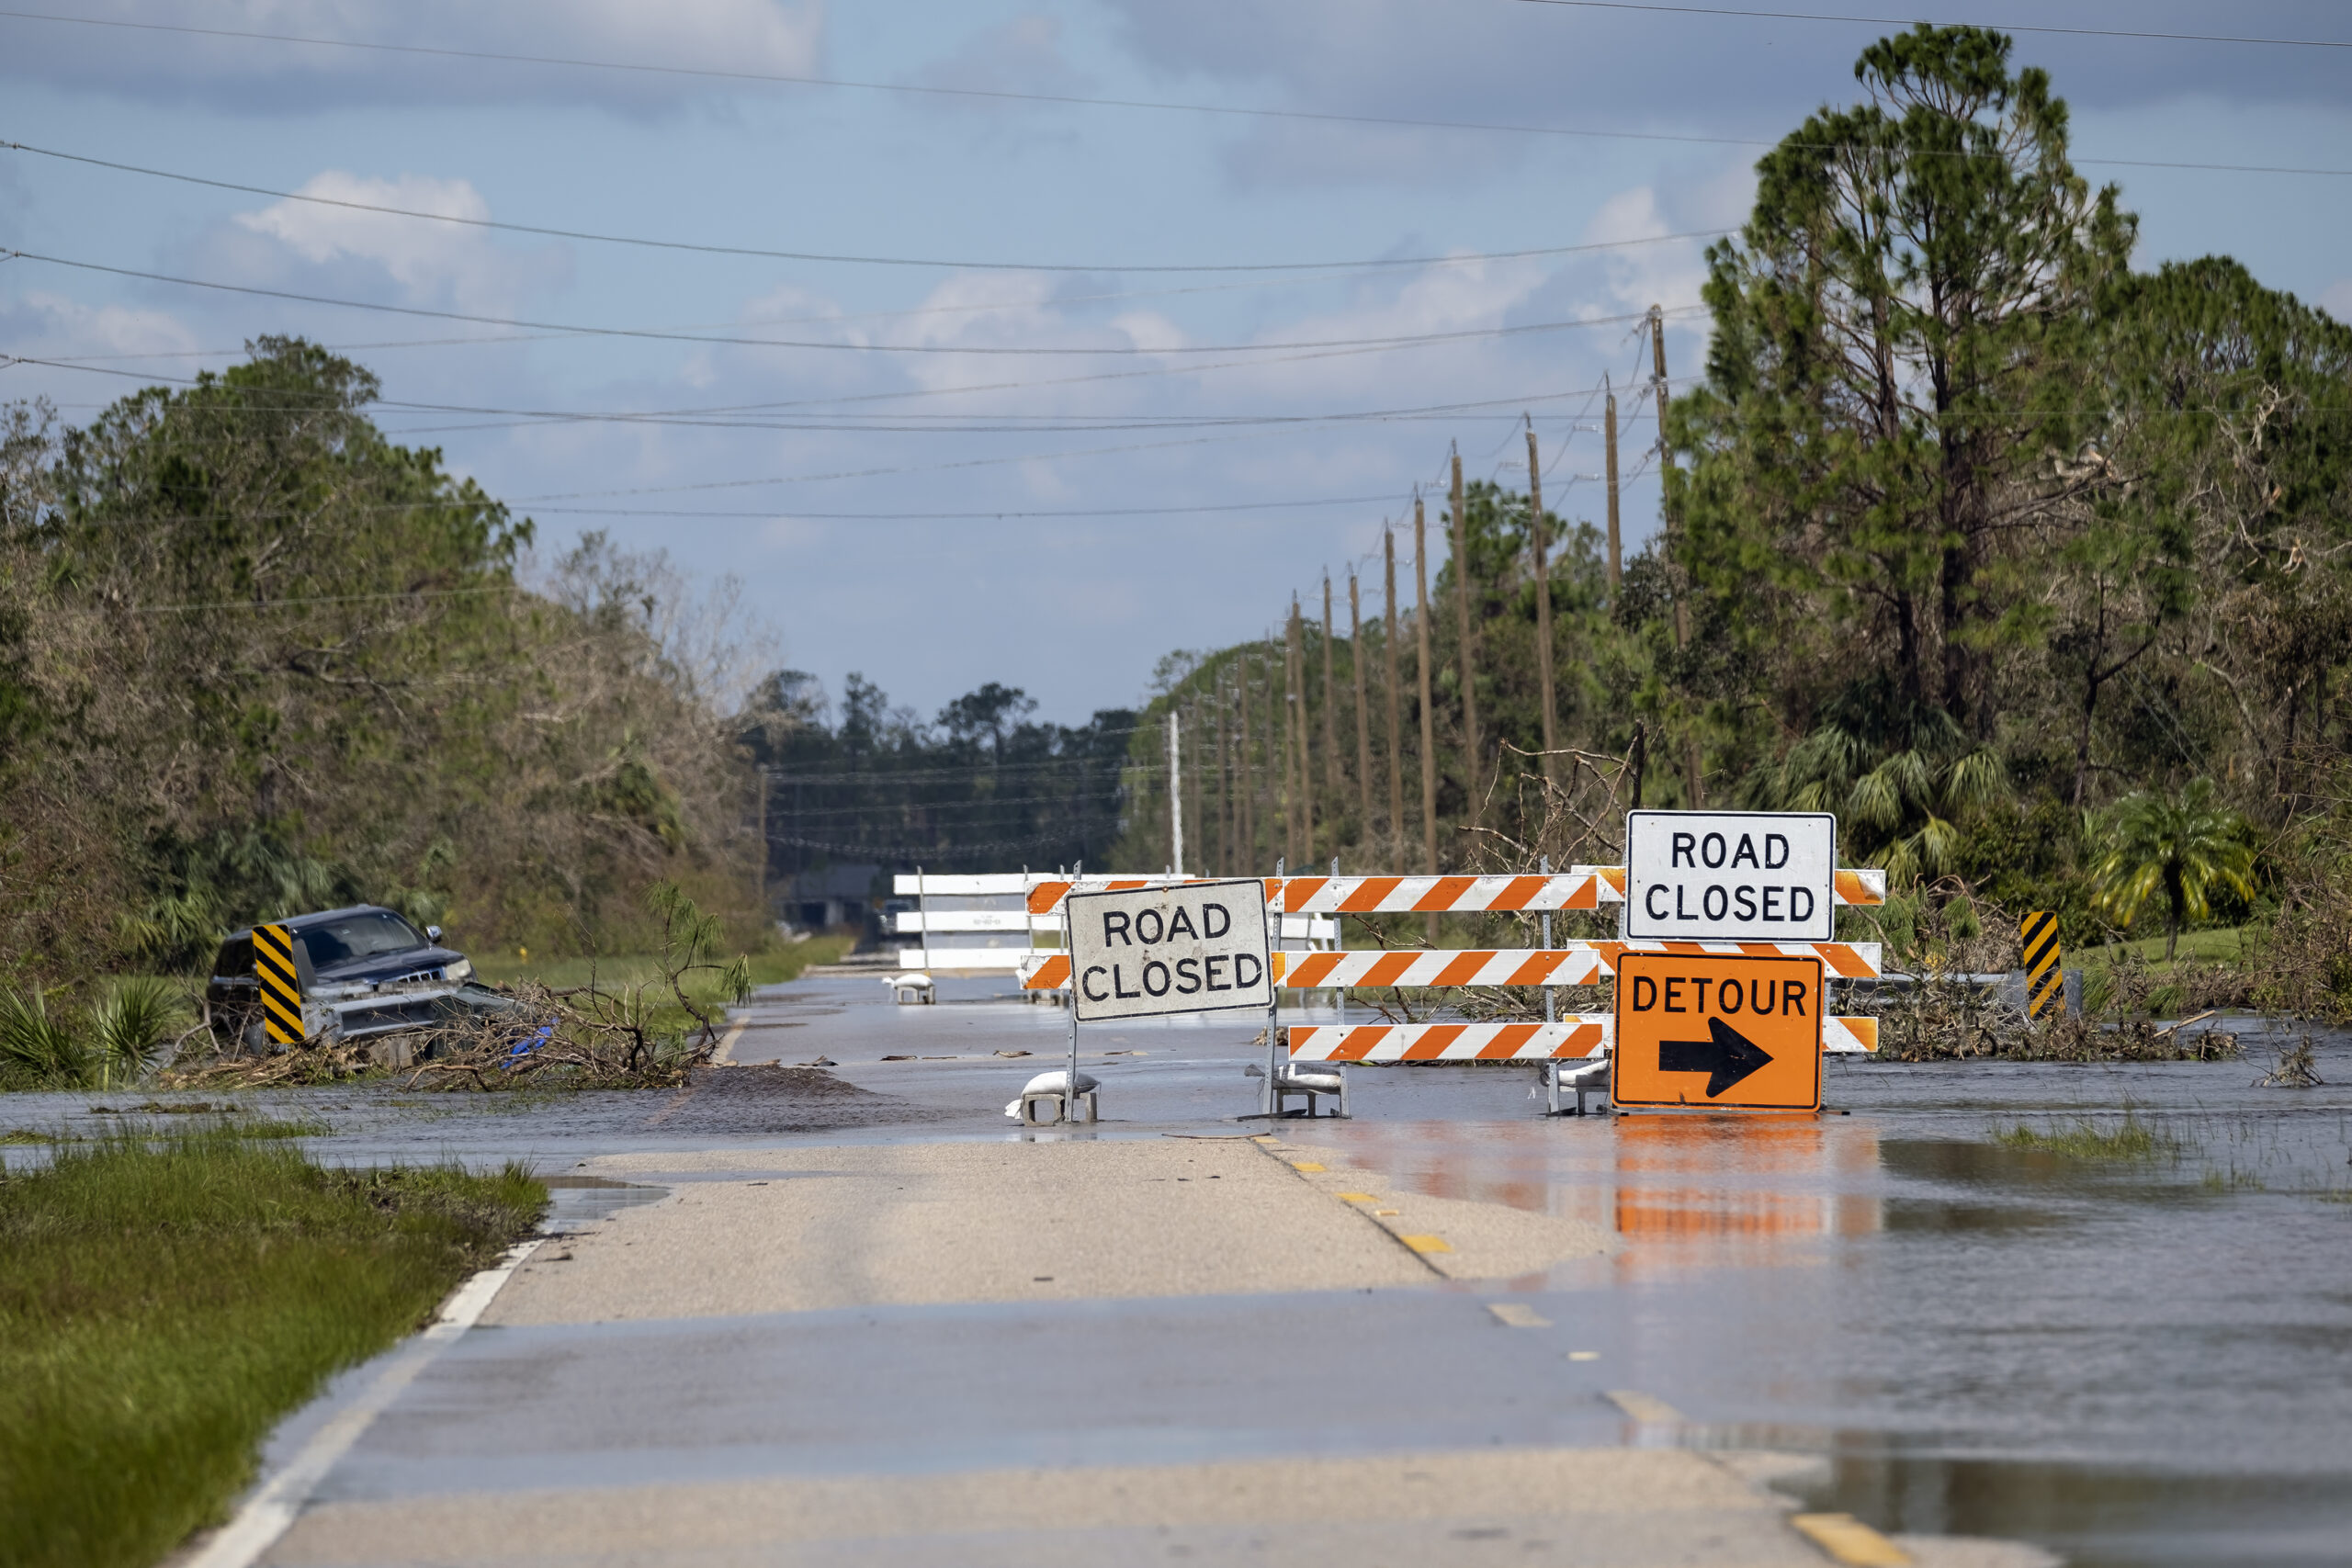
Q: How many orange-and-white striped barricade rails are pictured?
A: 8